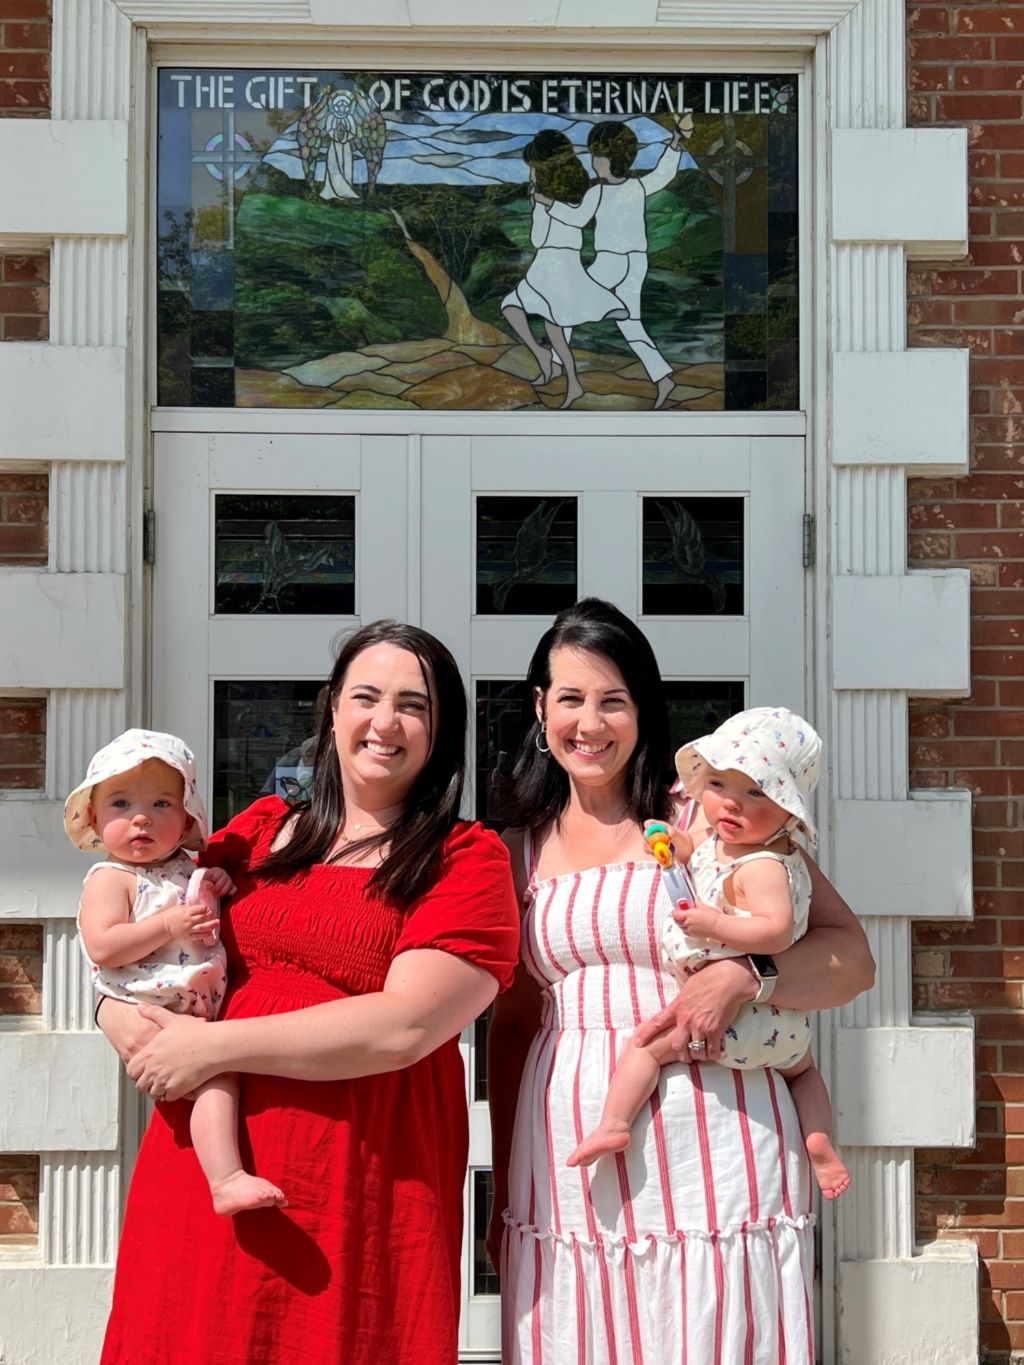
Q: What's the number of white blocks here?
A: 12